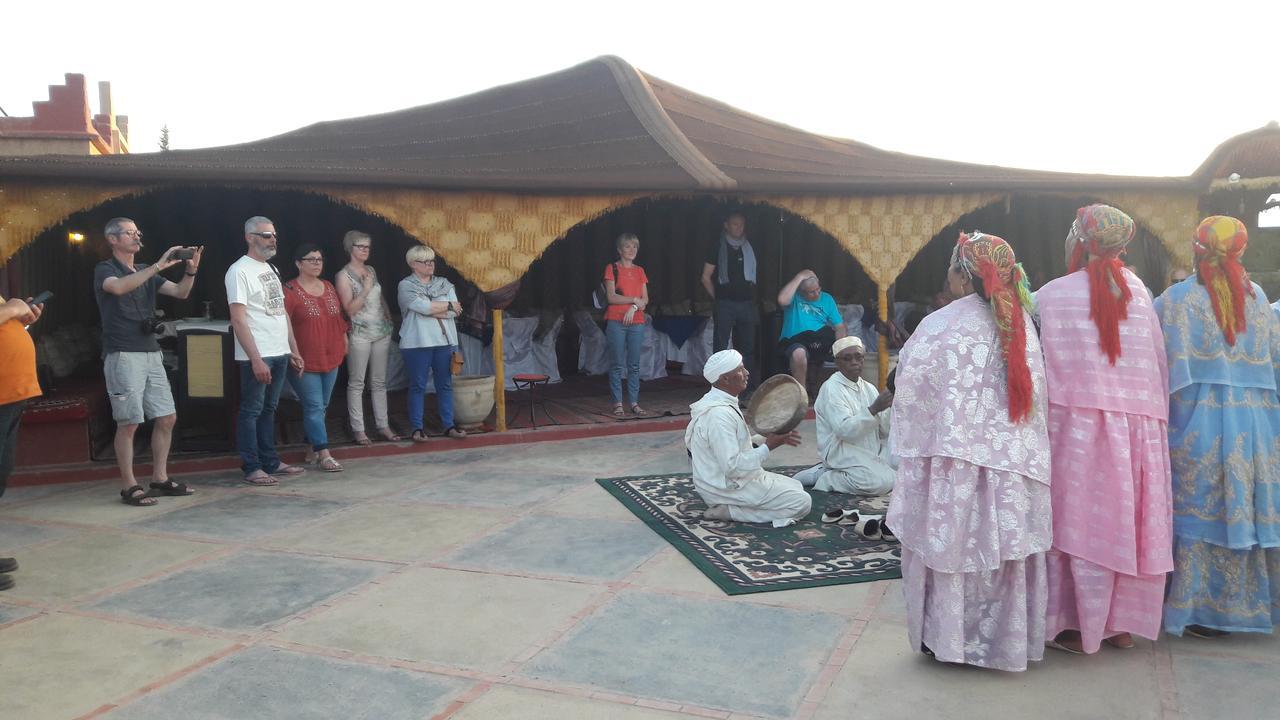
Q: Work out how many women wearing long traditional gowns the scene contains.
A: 3